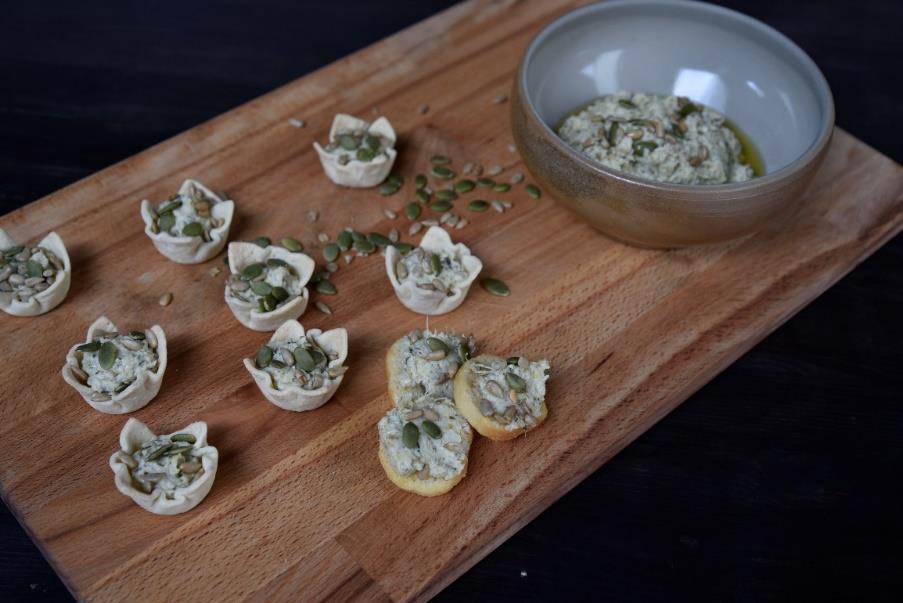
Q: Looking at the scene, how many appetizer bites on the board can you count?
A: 11